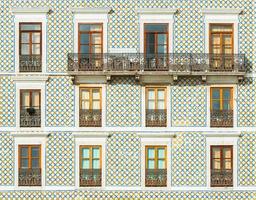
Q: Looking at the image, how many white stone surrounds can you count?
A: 12